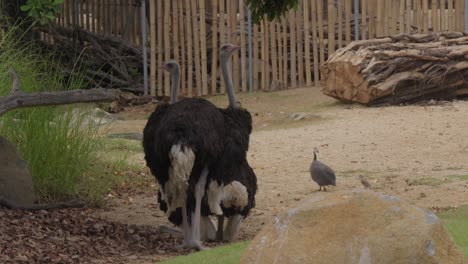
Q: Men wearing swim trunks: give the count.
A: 0